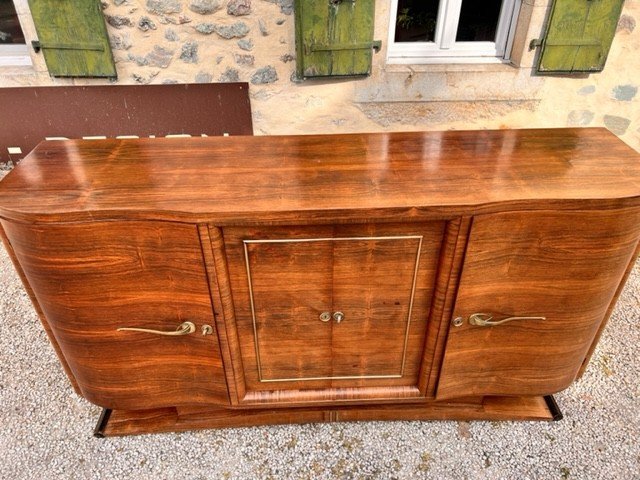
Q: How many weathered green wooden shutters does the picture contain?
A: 3